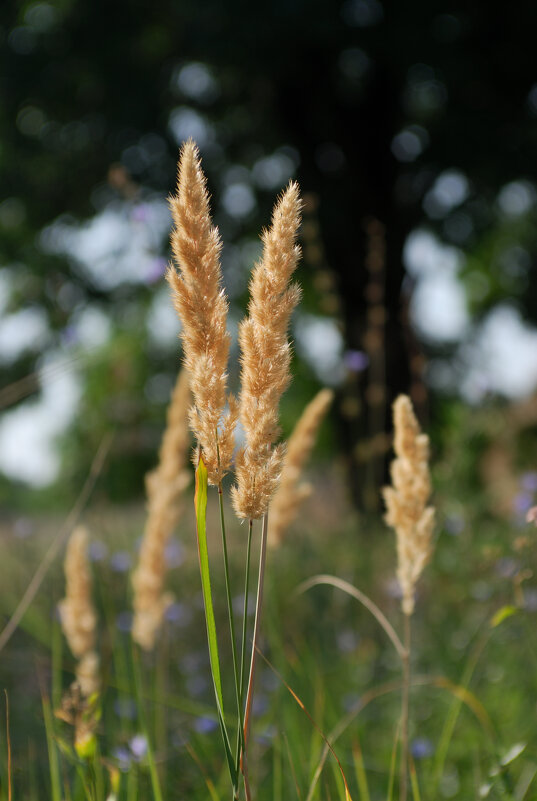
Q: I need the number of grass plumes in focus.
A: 2